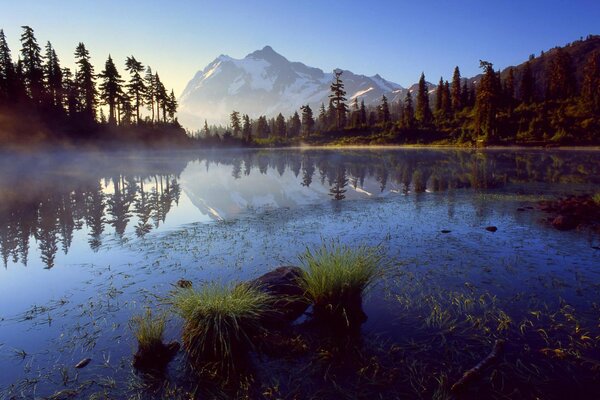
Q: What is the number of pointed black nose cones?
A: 0